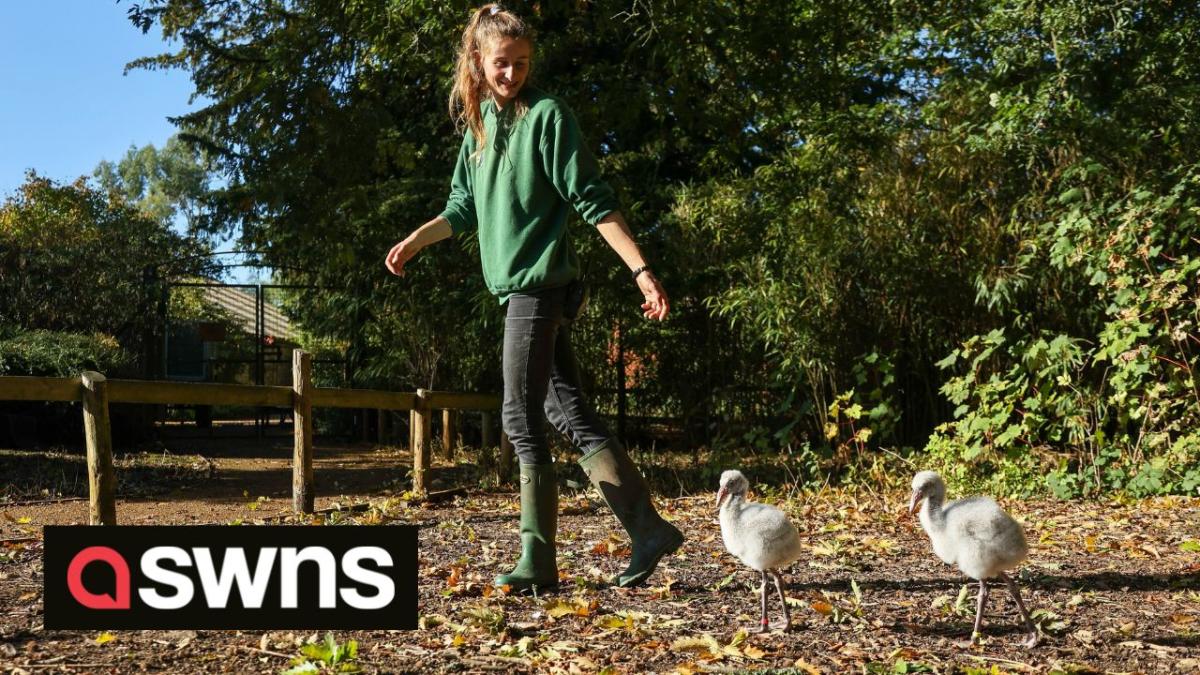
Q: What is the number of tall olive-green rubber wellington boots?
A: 2